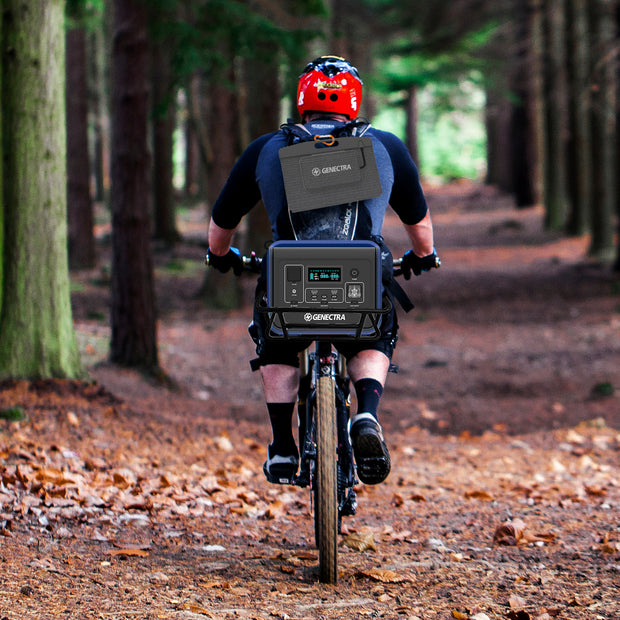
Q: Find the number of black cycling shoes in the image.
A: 2